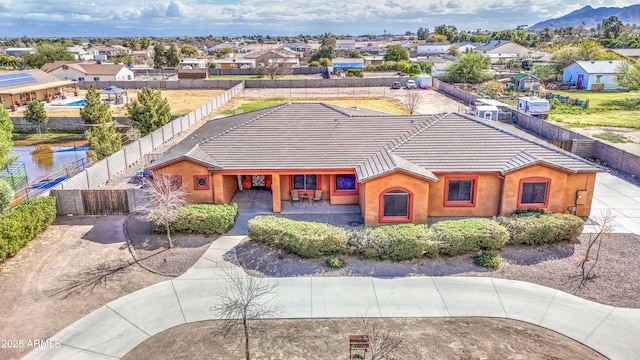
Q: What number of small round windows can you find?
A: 2